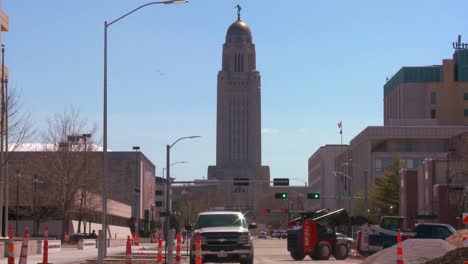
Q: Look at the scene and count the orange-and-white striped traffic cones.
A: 8